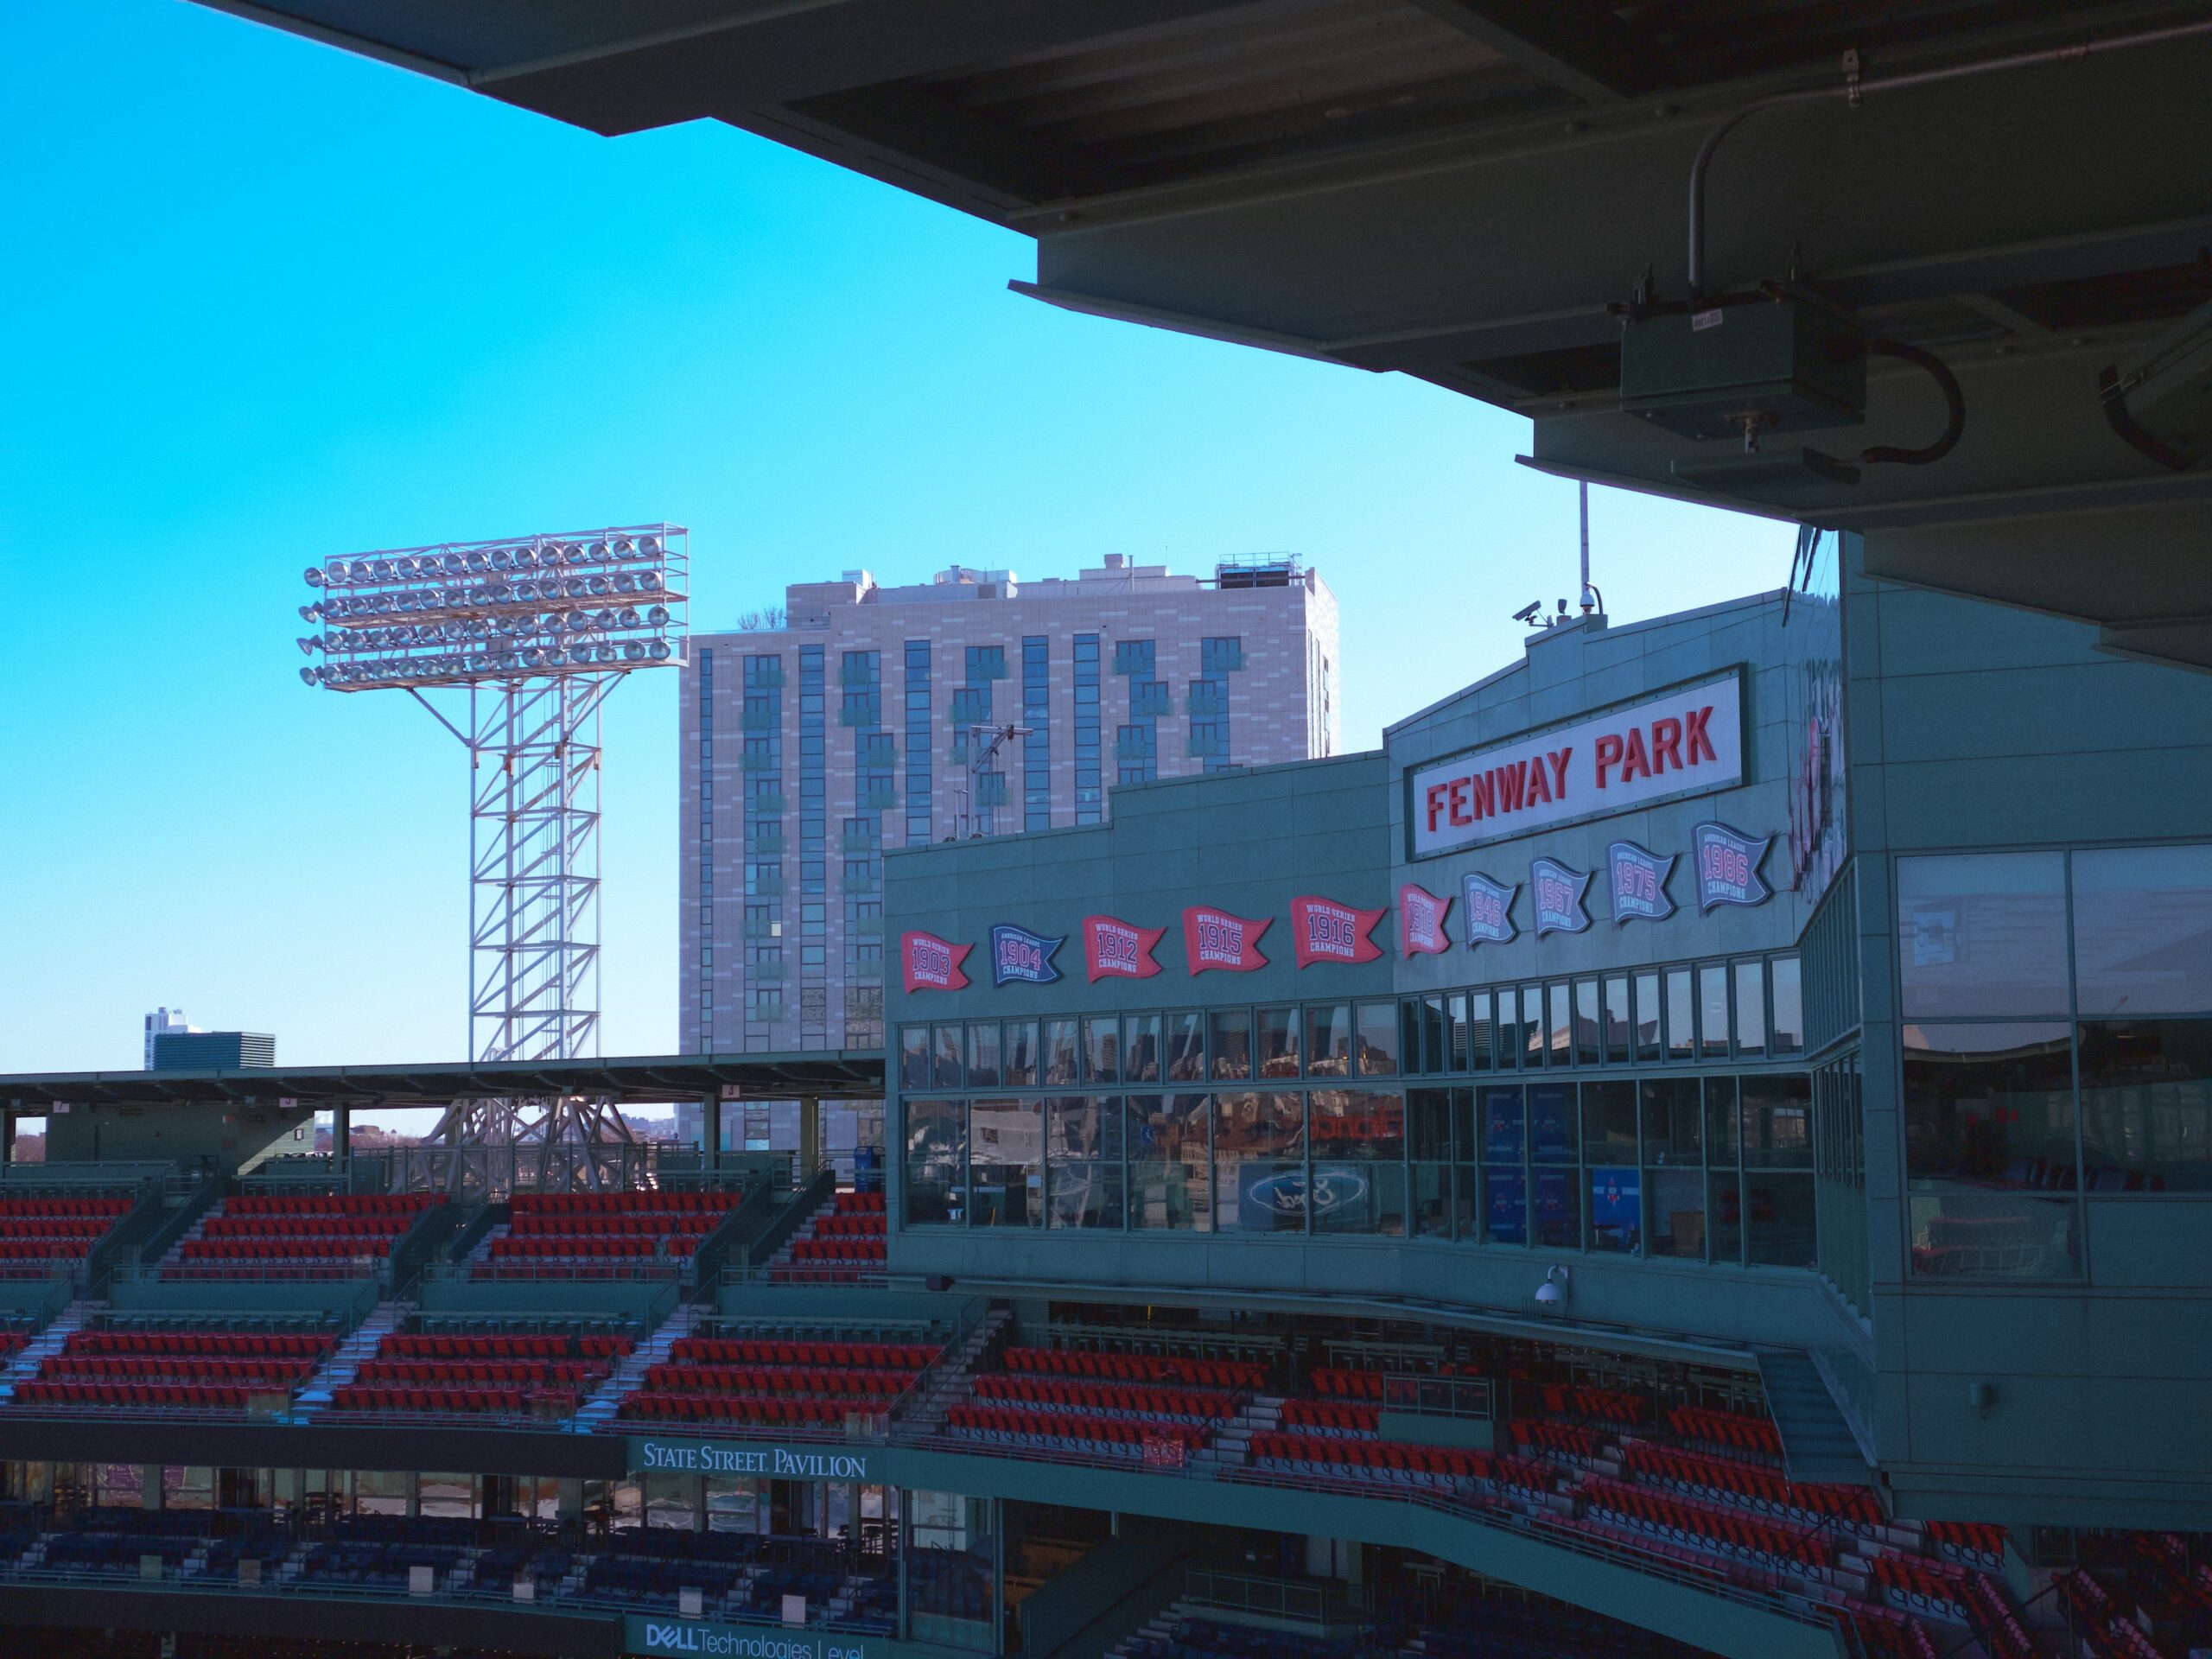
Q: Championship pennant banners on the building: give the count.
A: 10